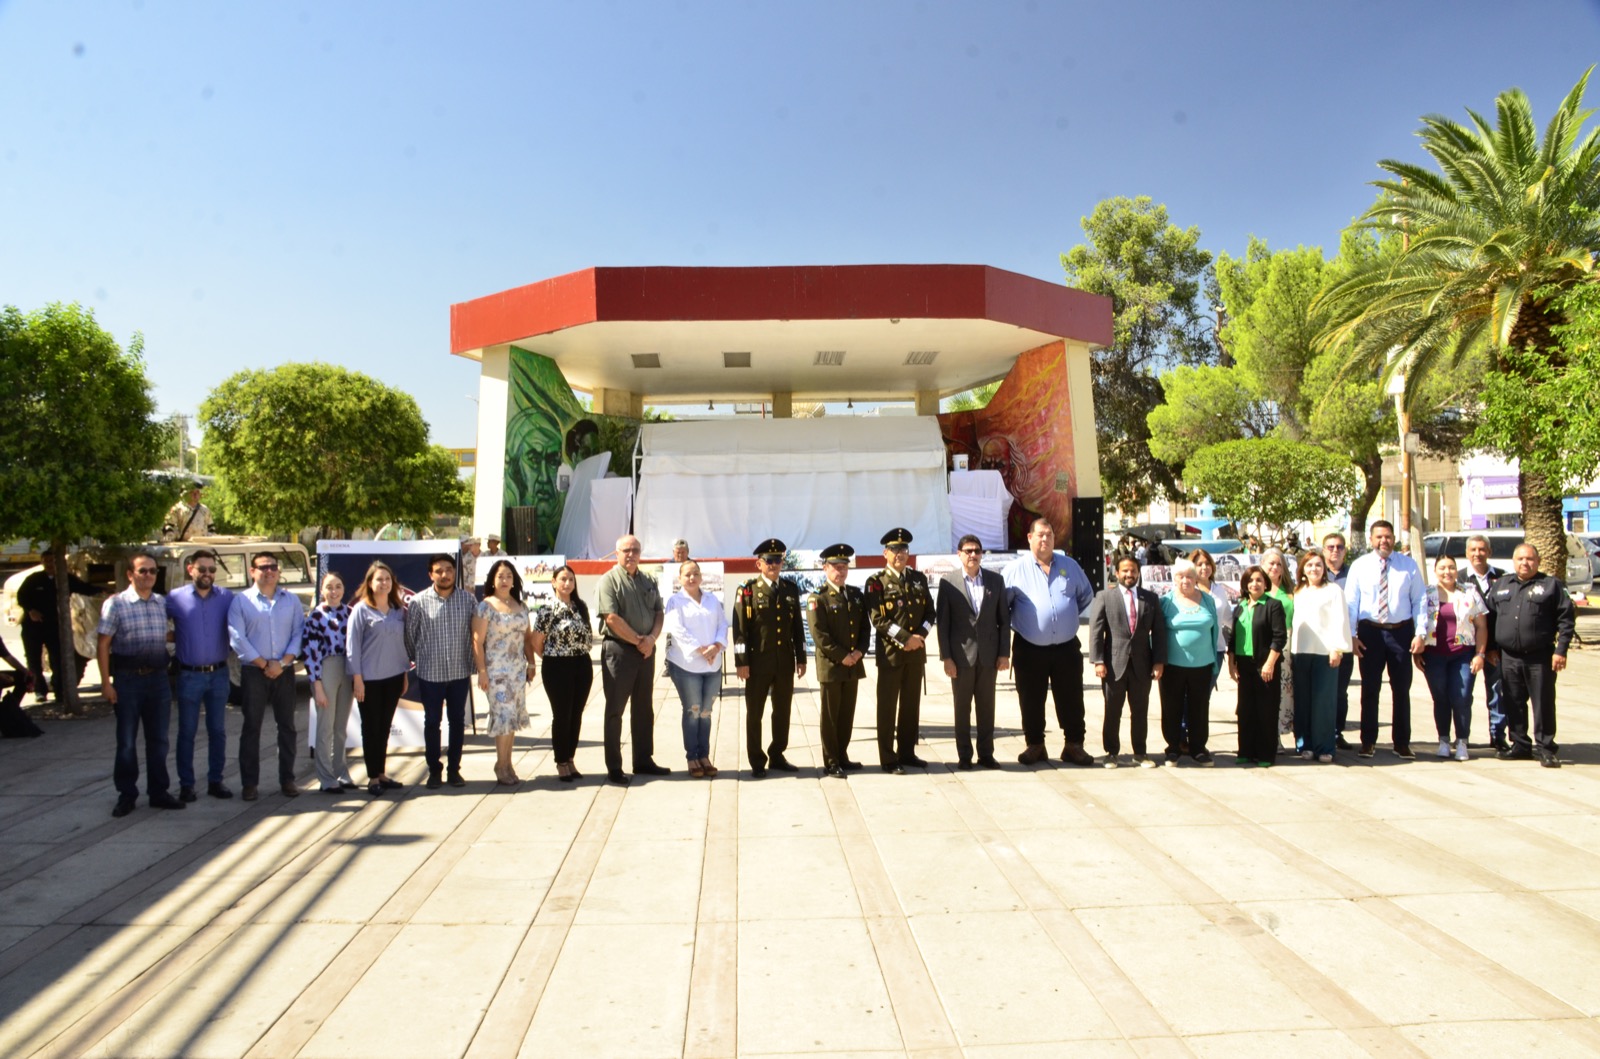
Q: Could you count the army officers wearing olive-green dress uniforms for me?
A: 3